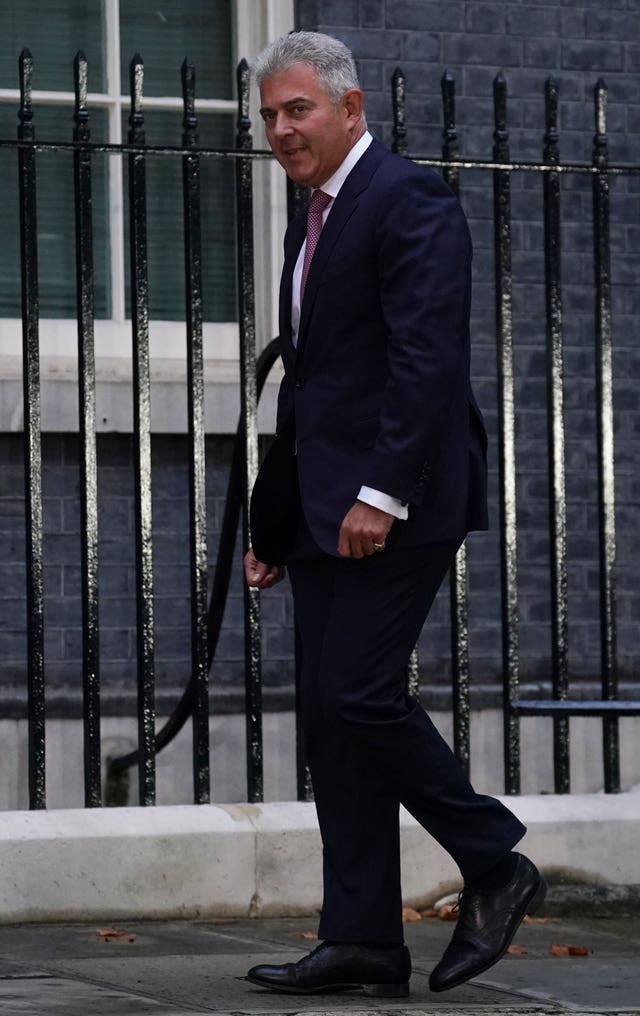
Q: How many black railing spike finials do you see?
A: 10